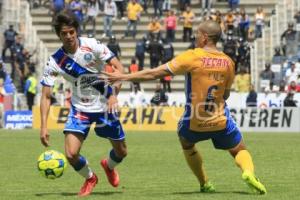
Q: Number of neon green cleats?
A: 2